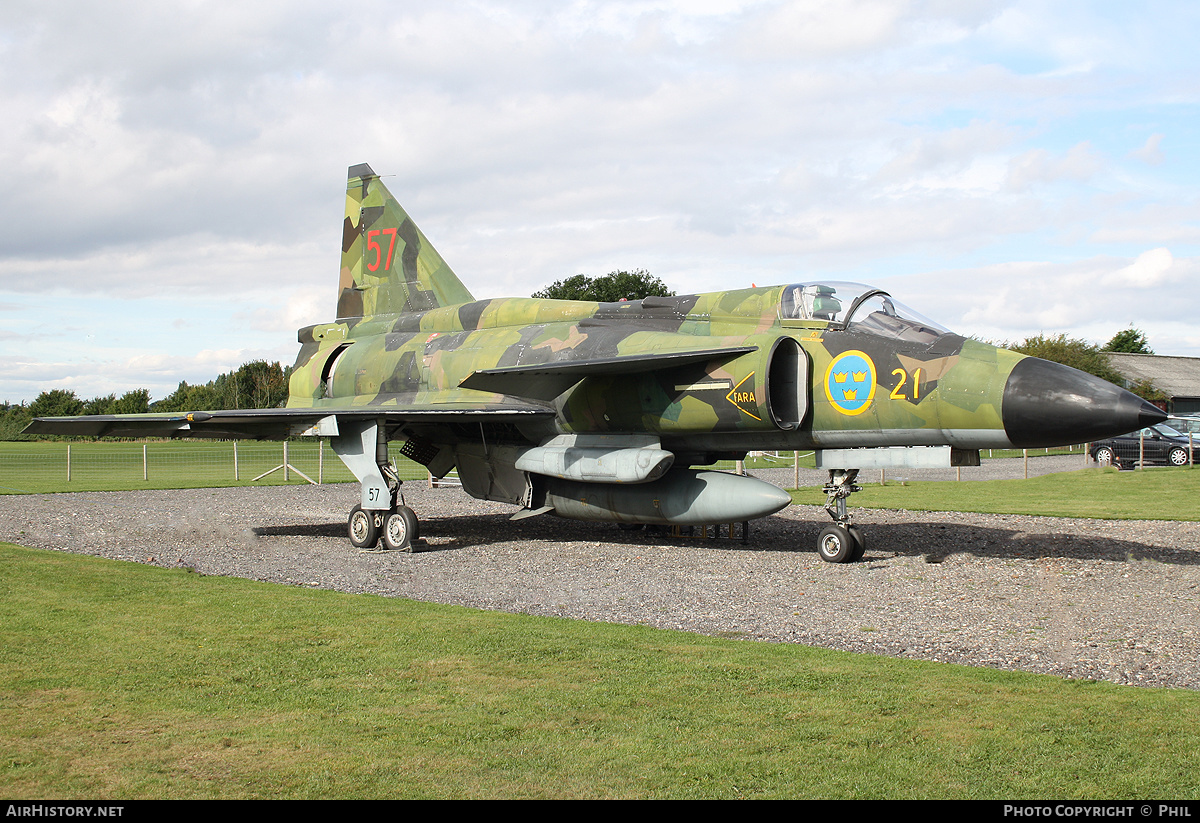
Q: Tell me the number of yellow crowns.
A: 3